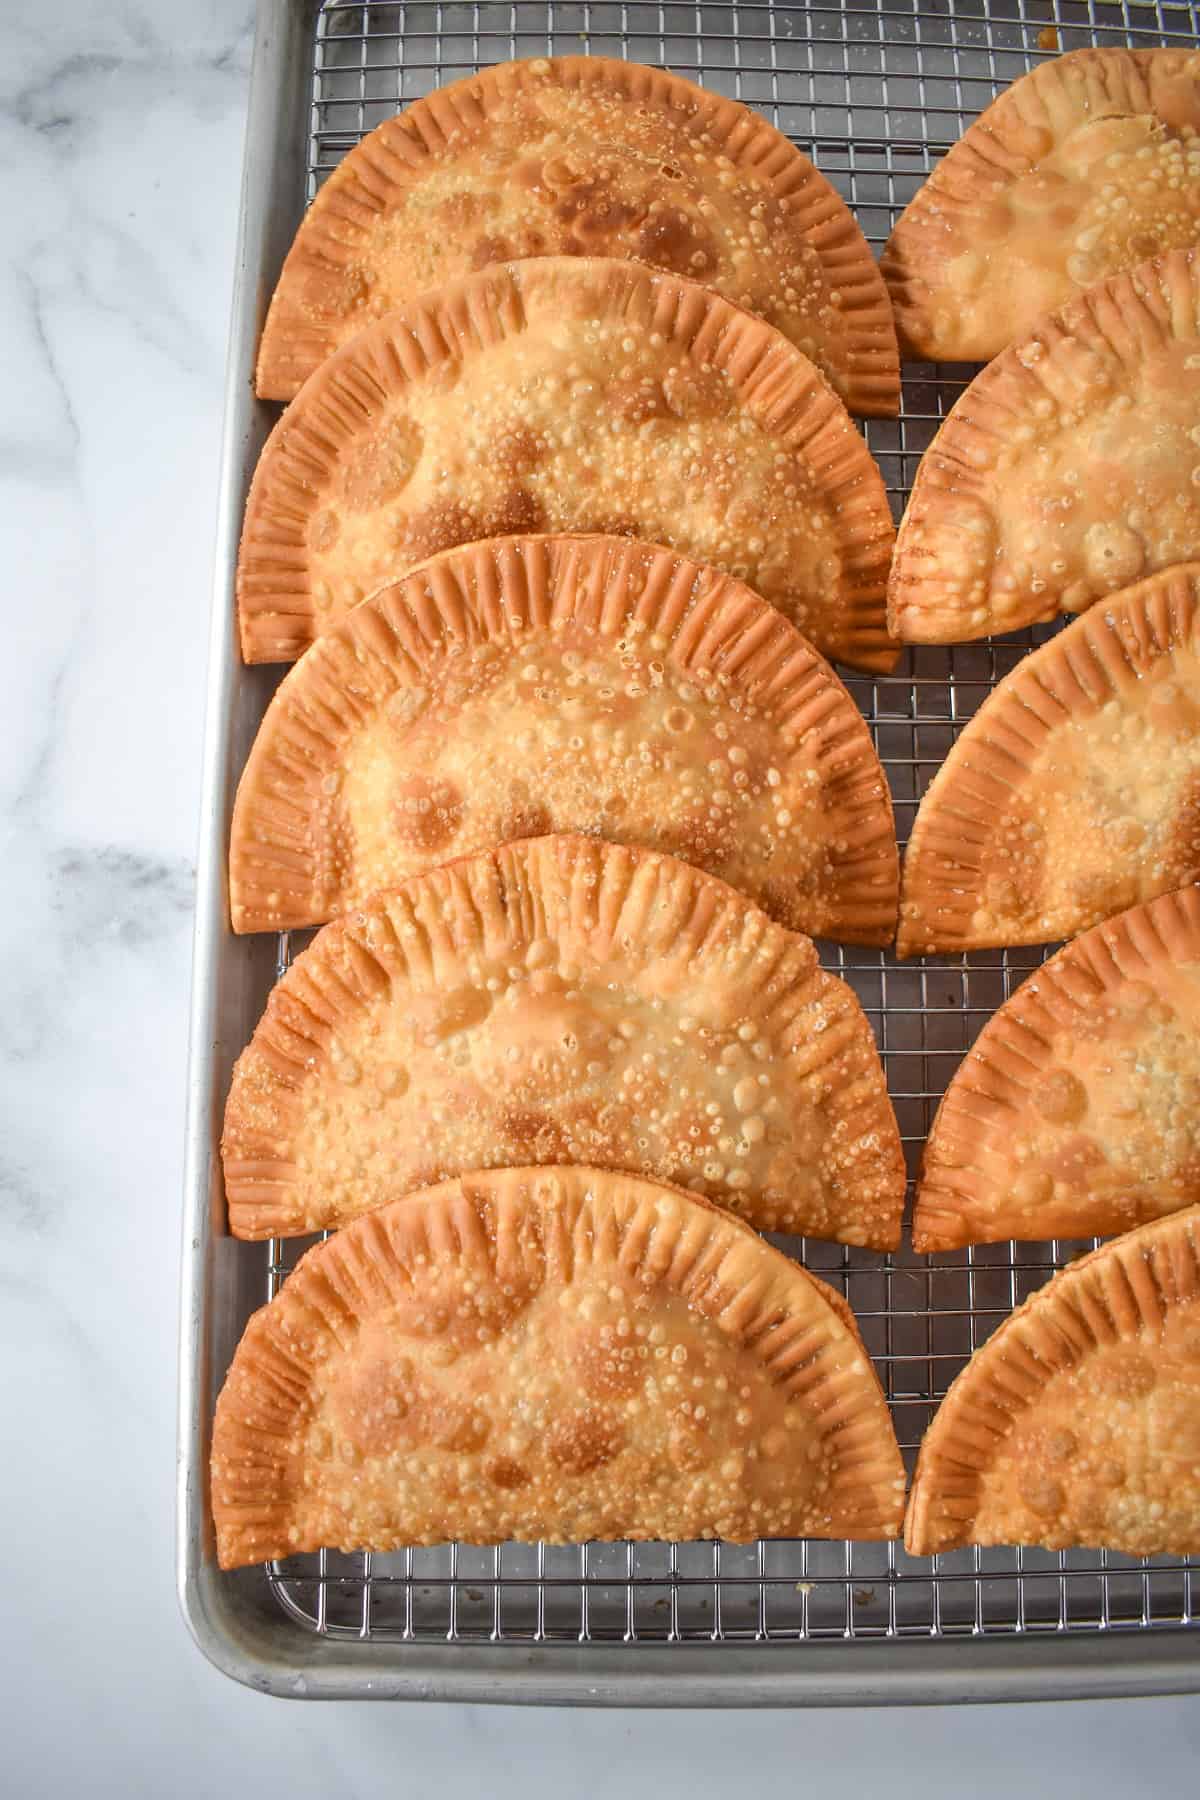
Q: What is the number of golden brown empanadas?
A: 10